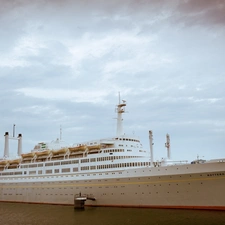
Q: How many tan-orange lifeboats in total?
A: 7